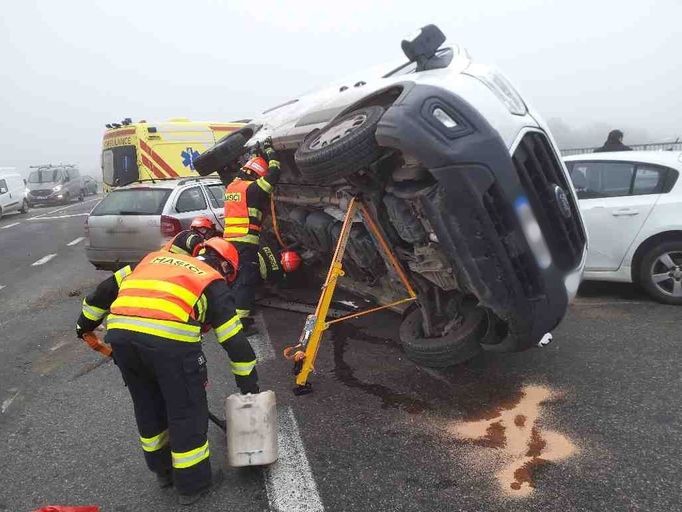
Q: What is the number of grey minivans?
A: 1